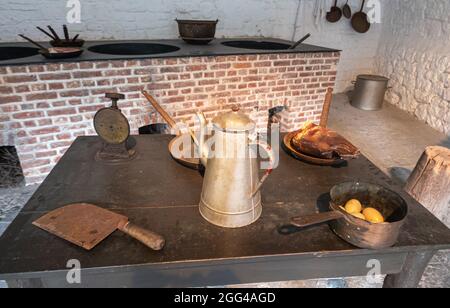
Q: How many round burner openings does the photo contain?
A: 3